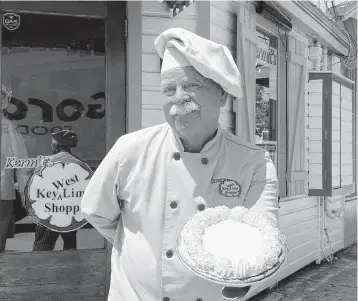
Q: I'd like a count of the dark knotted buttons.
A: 7